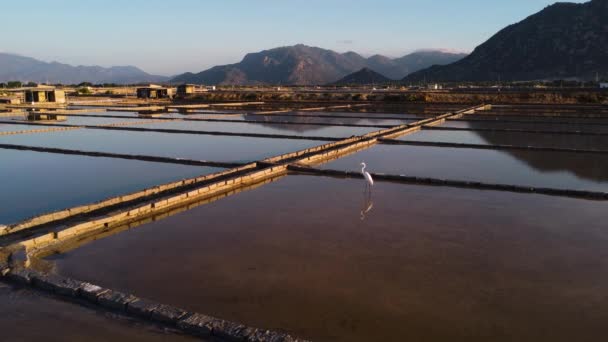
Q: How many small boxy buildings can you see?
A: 3